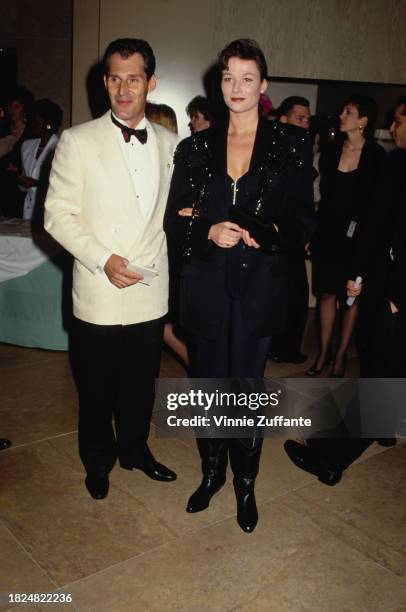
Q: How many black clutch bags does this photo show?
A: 1